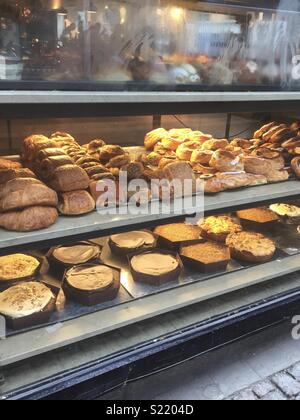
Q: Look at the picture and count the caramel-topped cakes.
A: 4